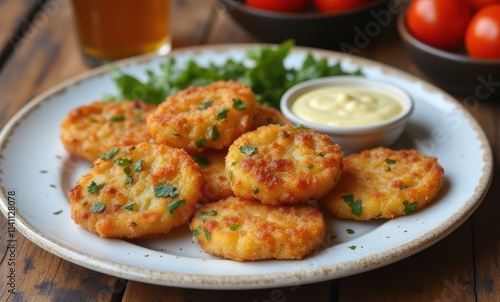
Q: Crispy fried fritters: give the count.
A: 8